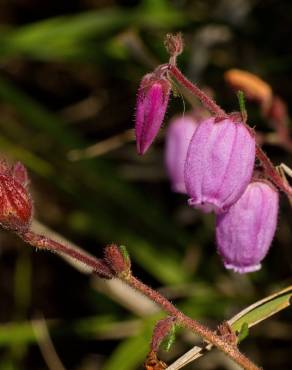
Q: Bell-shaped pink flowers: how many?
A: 3